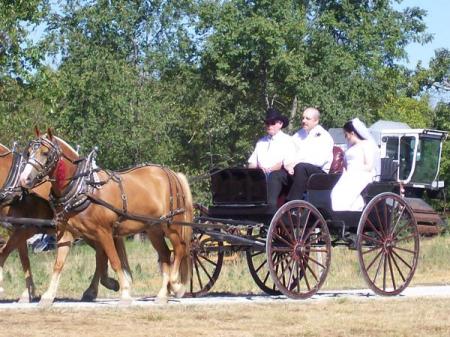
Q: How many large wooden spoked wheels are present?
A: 4